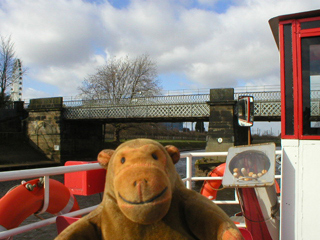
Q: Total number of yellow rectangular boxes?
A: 0